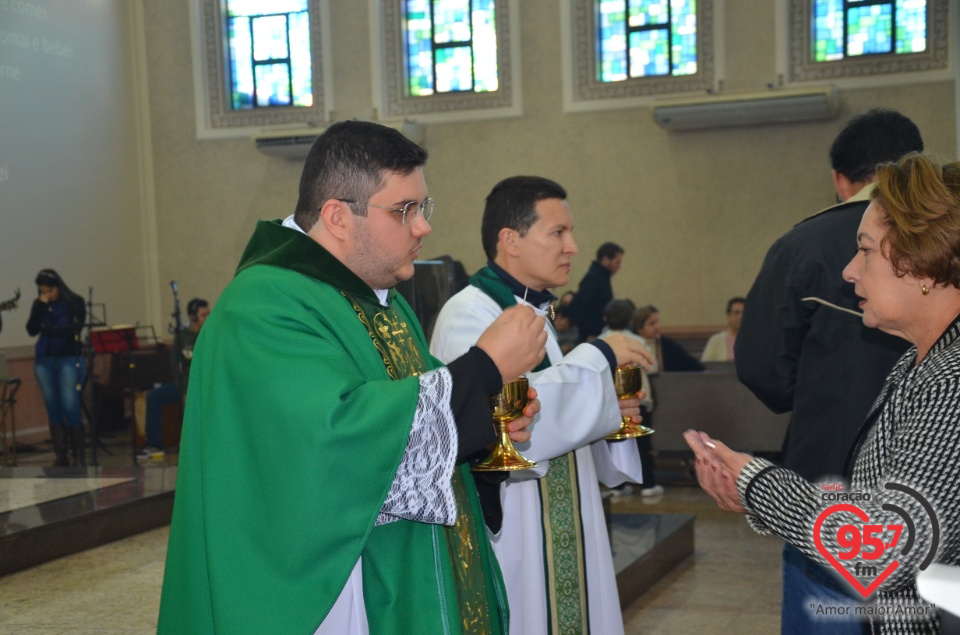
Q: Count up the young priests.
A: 2